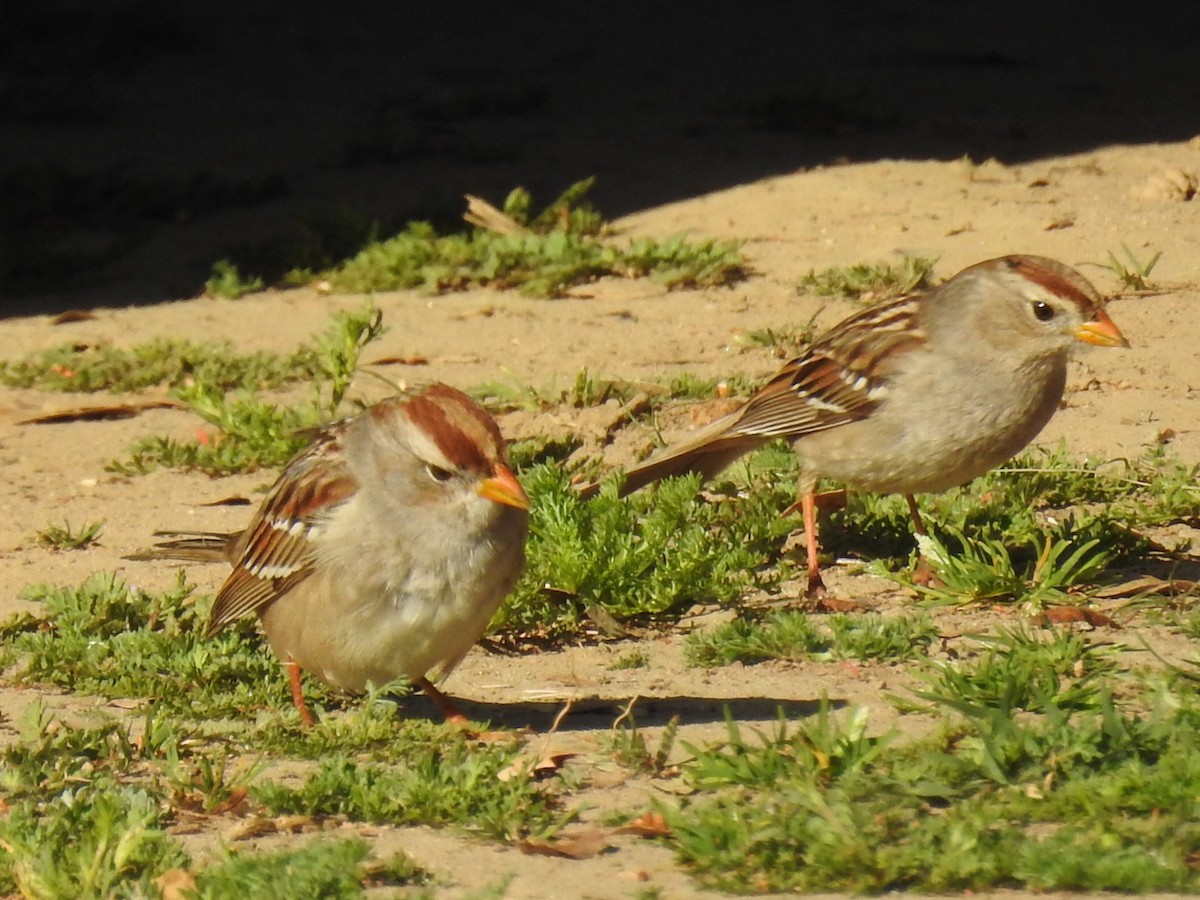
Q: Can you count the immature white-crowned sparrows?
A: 2